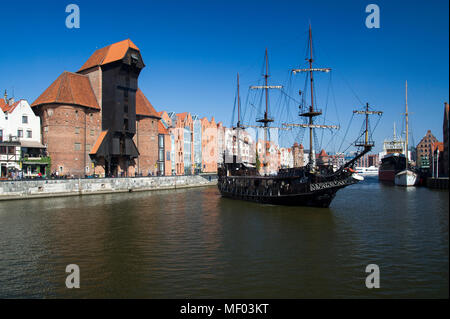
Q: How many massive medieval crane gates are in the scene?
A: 1